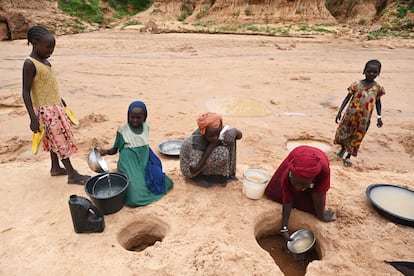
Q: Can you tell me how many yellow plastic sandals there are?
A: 2